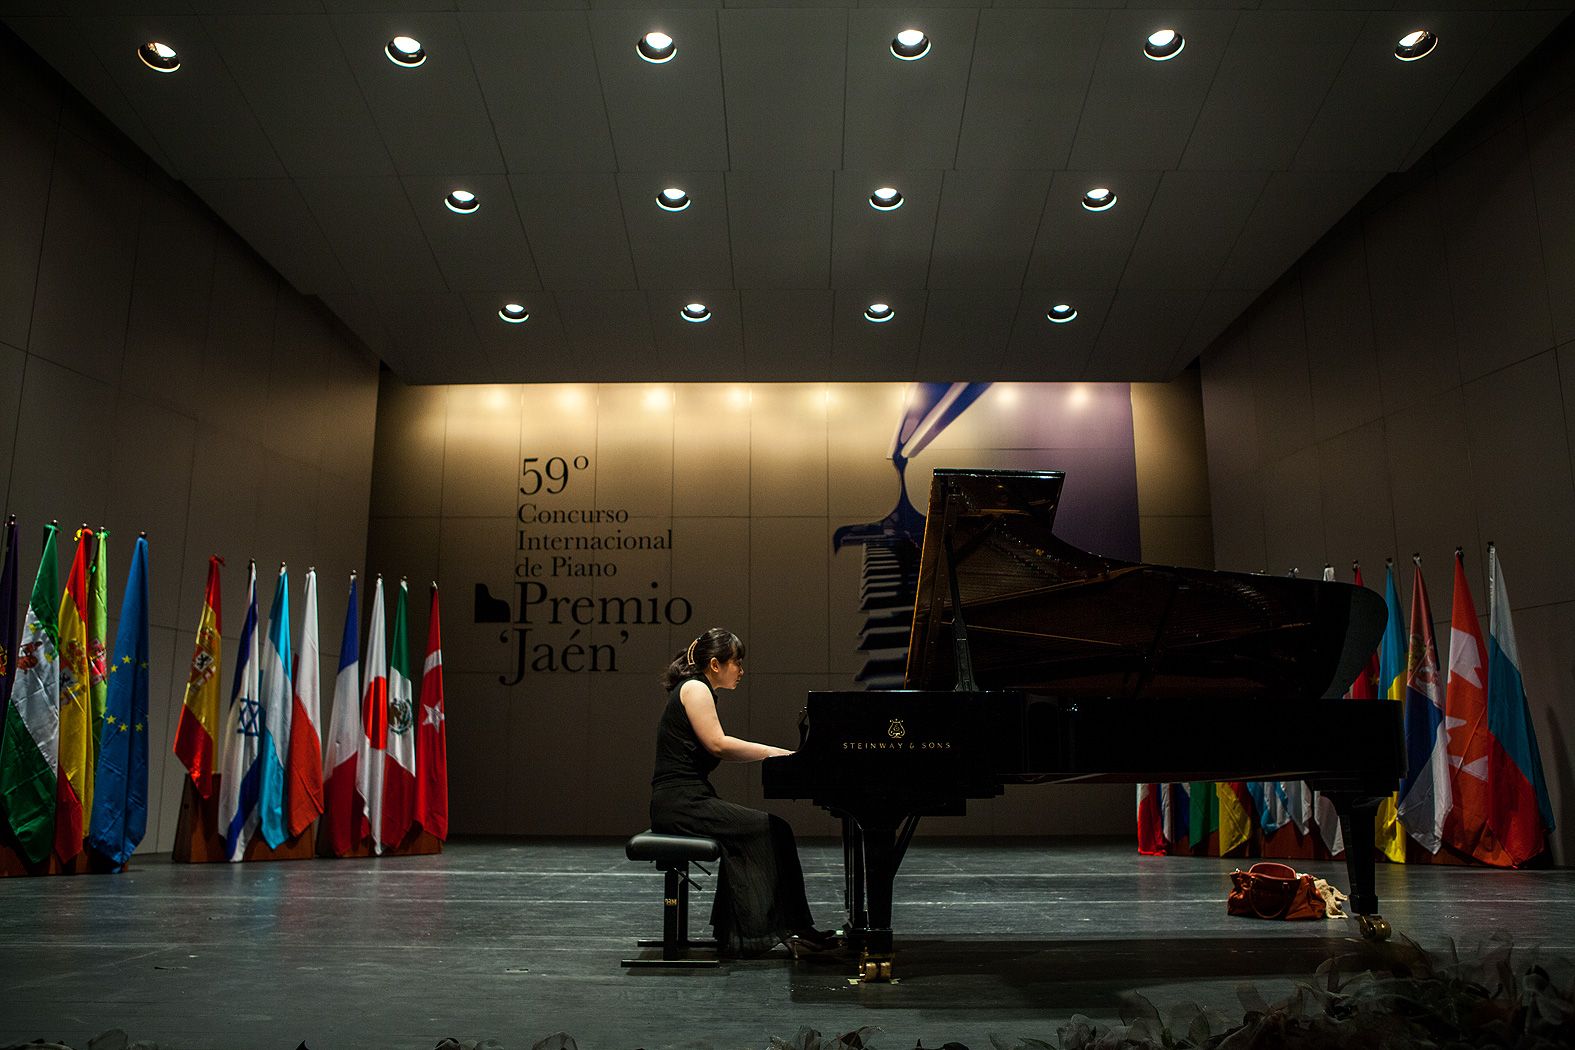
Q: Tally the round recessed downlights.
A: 14